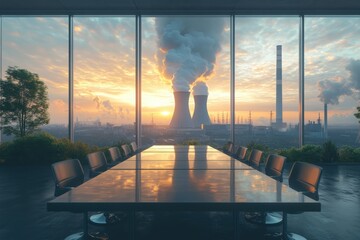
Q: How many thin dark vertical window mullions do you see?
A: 4